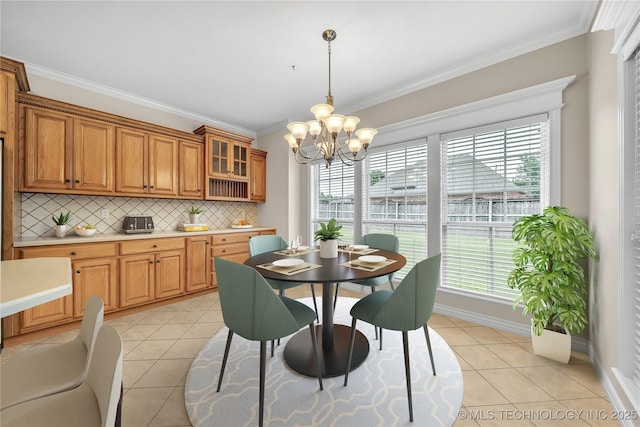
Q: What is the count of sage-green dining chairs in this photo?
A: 4